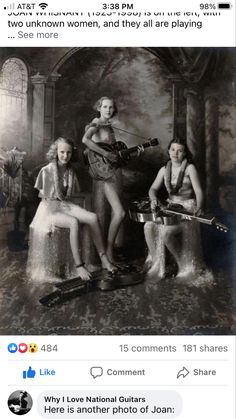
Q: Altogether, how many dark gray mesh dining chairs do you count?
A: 0